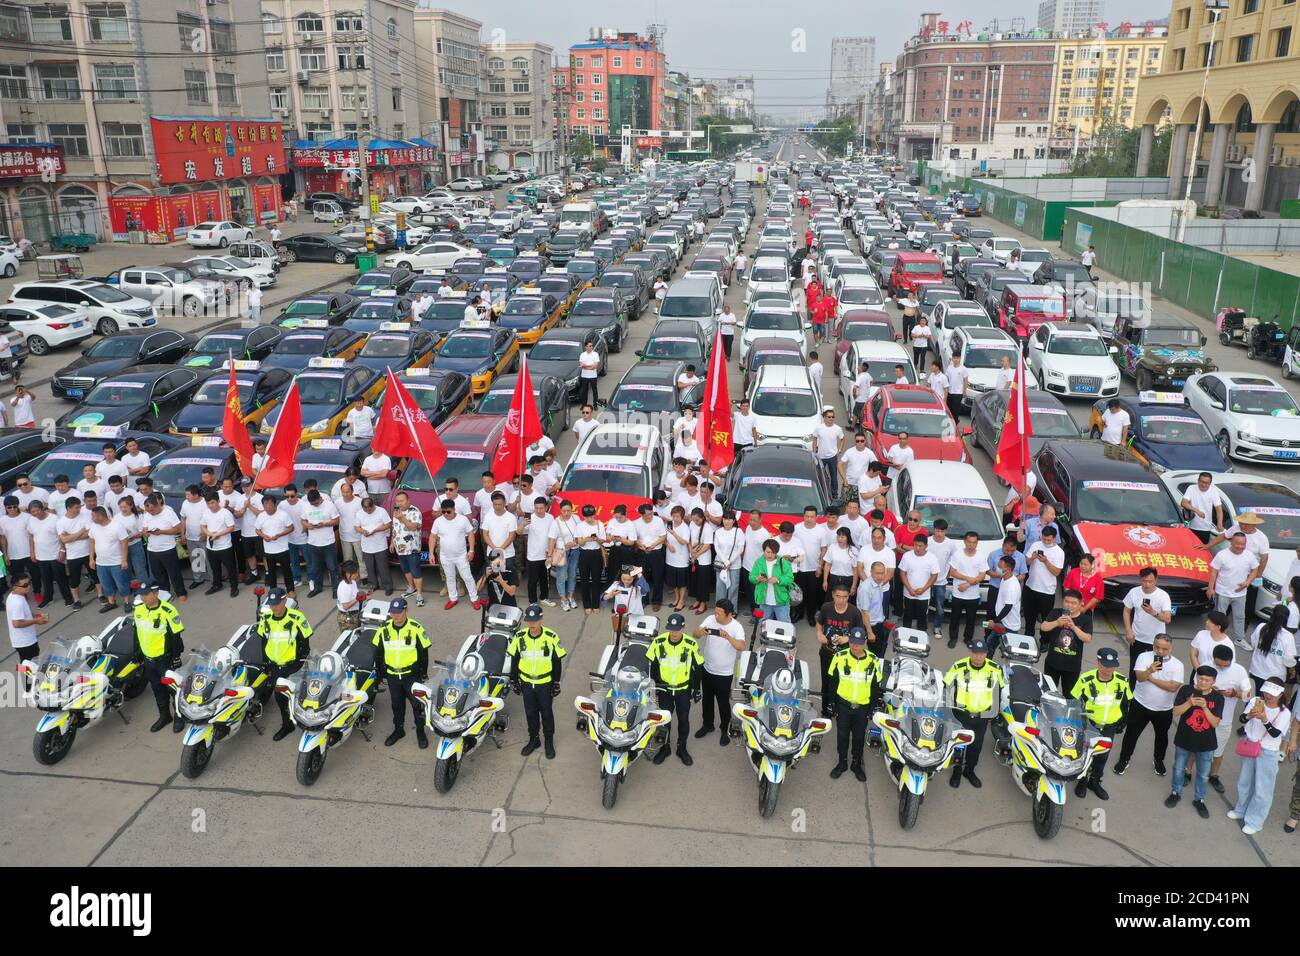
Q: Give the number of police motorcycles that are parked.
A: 8